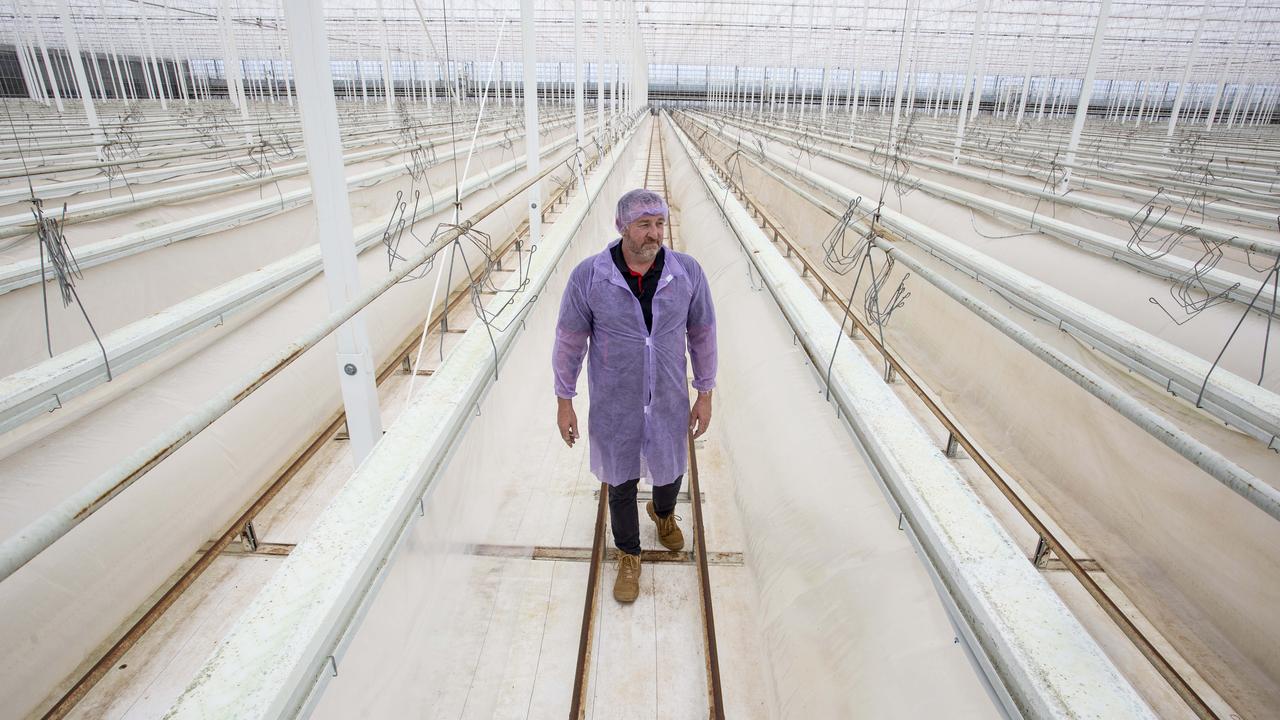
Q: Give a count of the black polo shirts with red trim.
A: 1